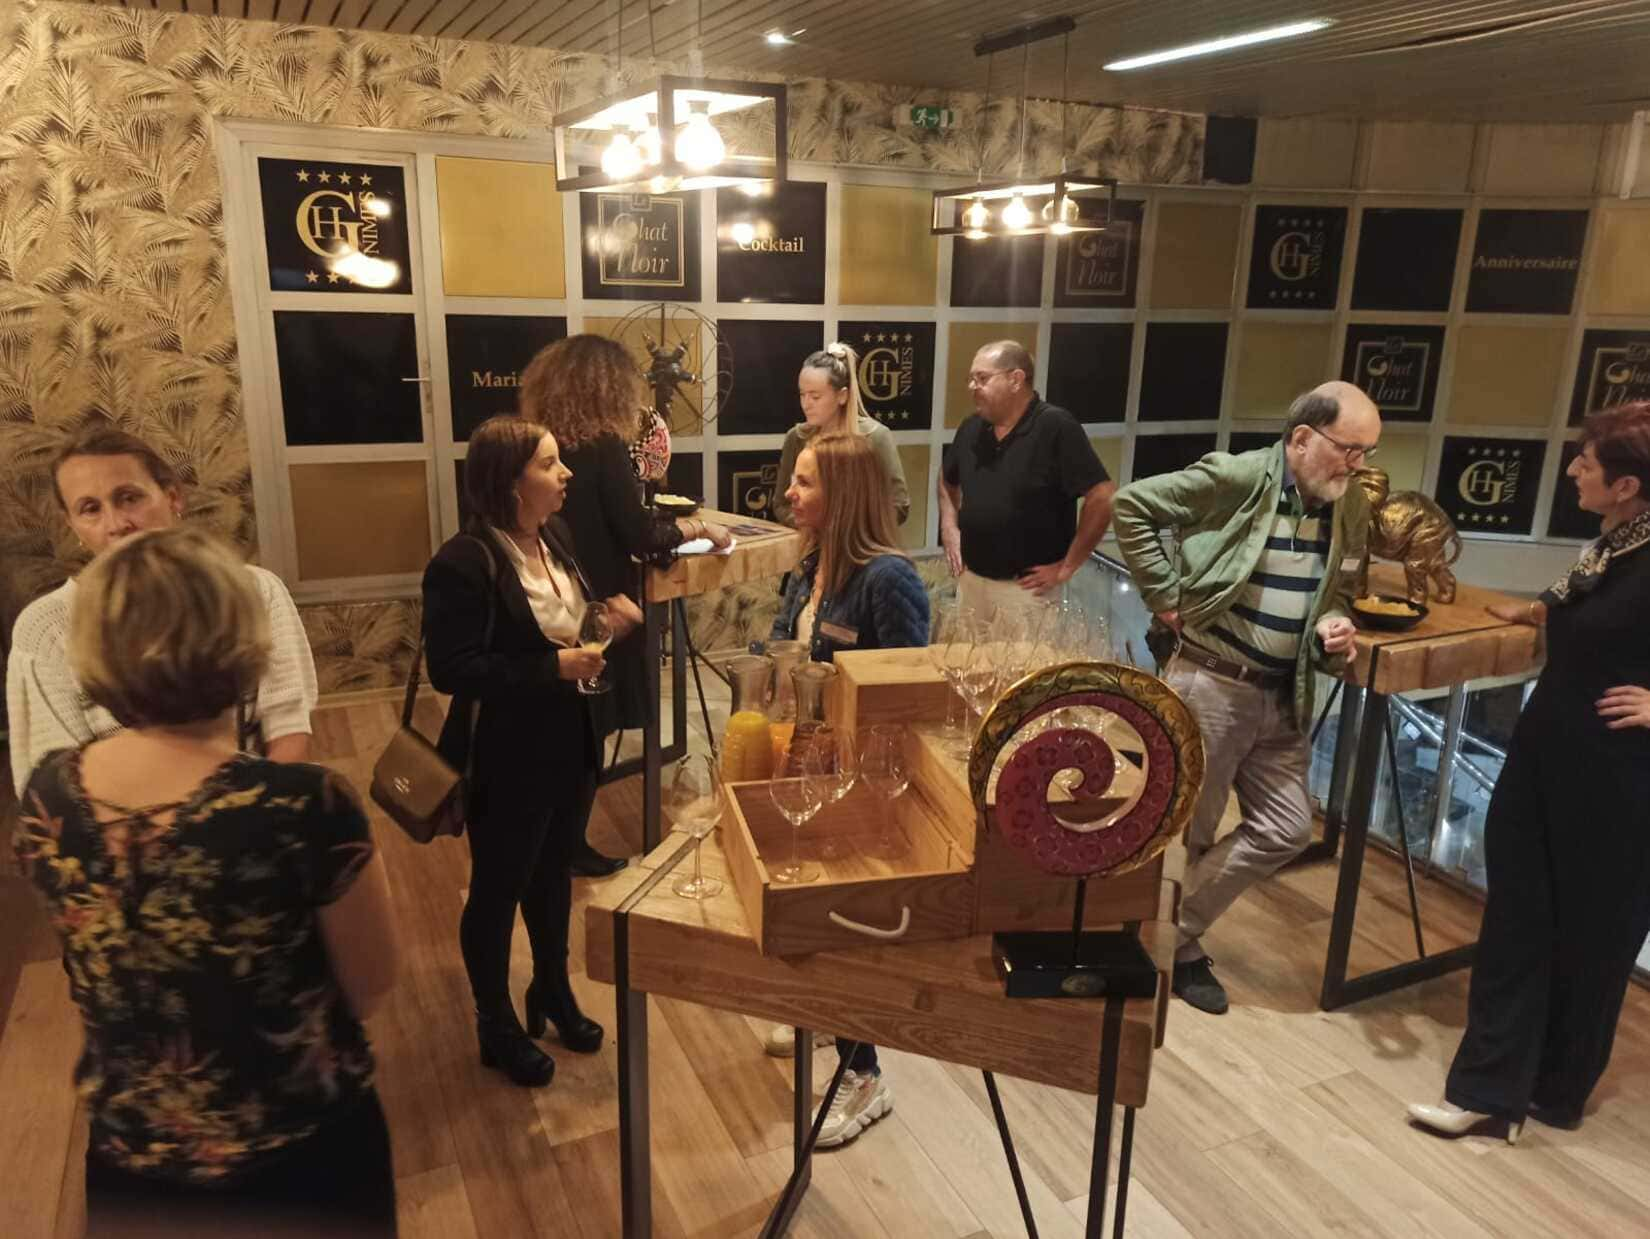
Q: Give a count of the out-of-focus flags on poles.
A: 0